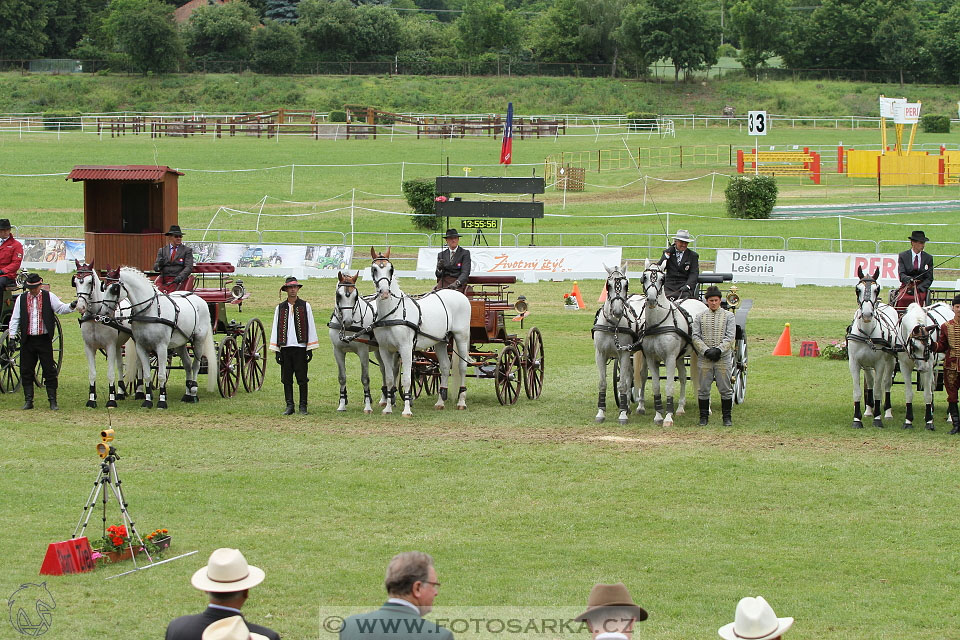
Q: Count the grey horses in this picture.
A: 8